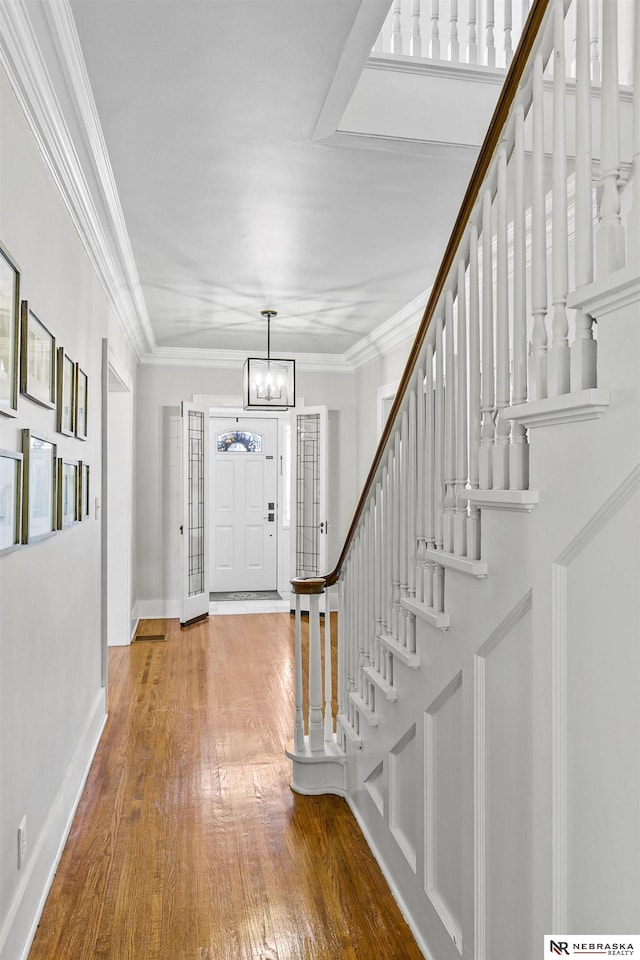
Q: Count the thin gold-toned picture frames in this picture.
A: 8